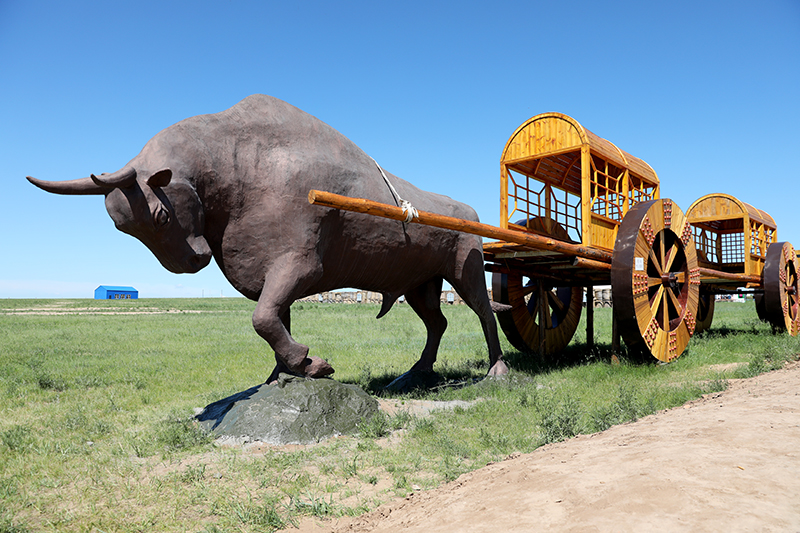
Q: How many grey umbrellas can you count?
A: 0